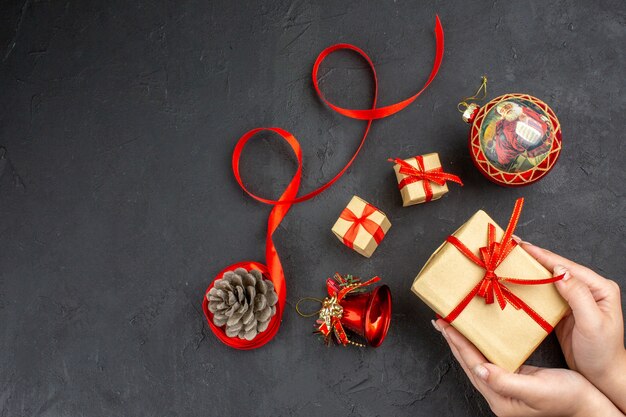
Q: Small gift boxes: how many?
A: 2